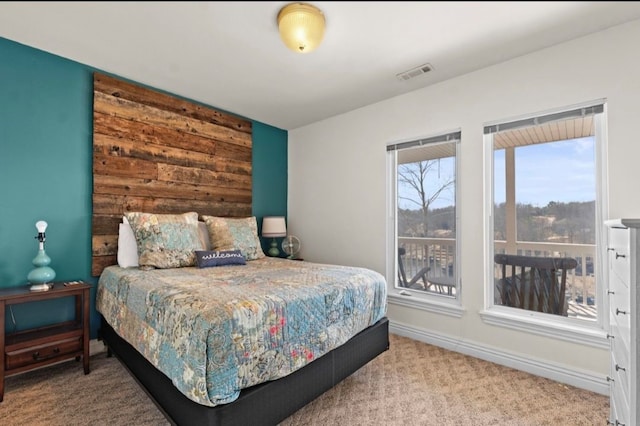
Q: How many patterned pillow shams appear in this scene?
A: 2